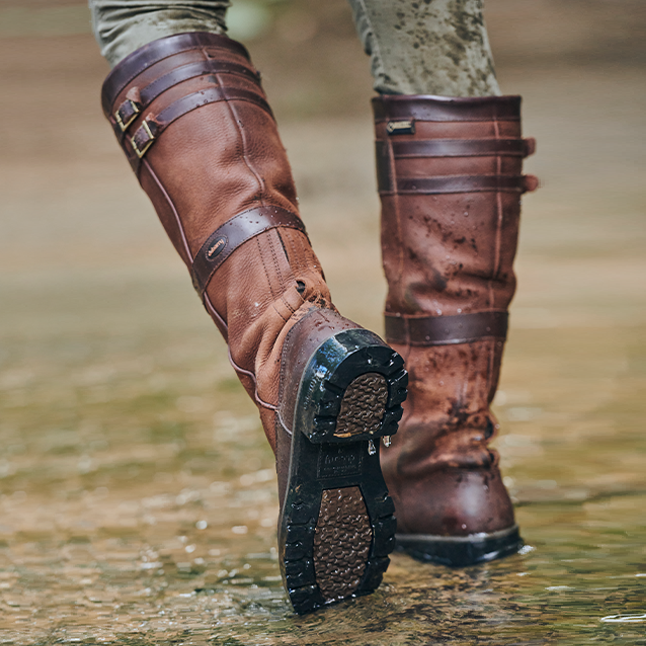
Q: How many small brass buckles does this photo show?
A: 2